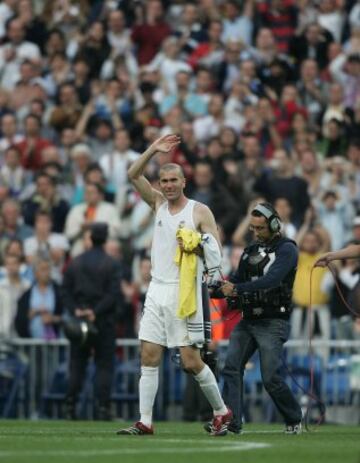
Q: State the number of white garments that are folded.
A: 1